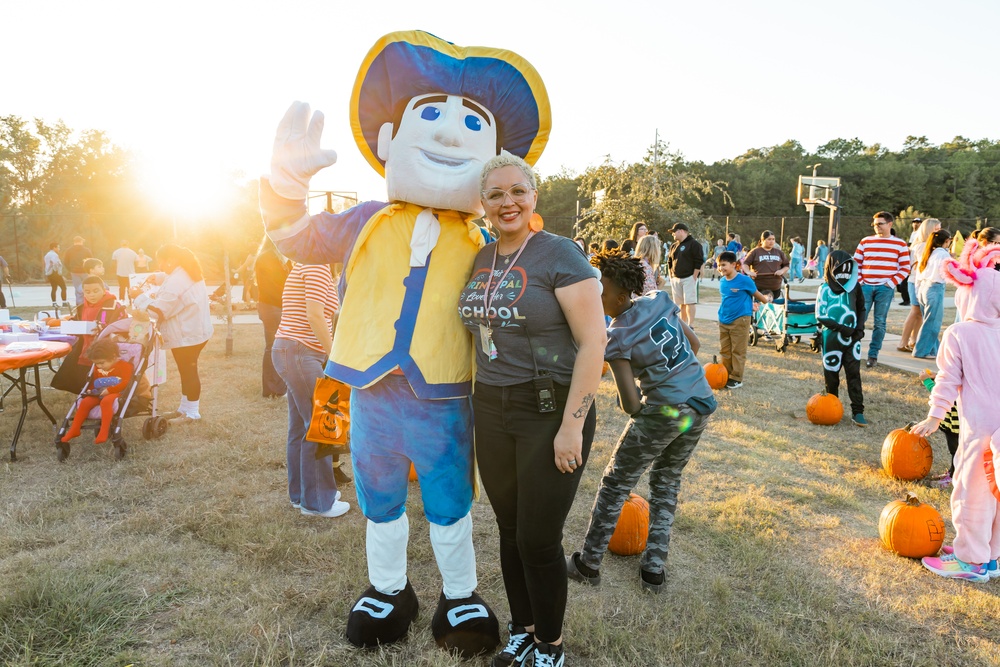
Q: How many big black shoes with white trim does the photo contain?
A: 2